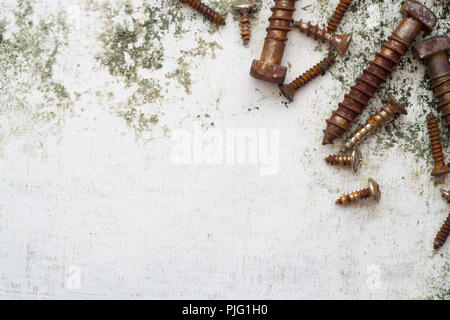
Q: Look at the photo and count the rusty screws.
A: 14